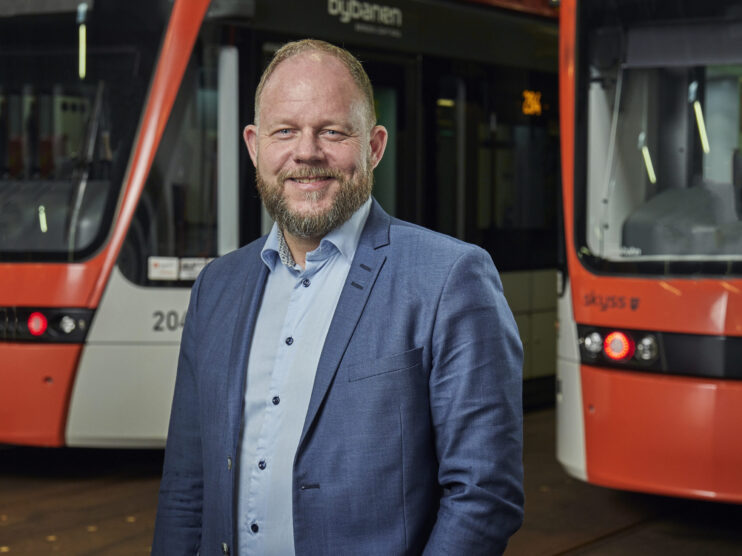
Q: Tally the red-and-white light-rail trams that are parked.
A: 2